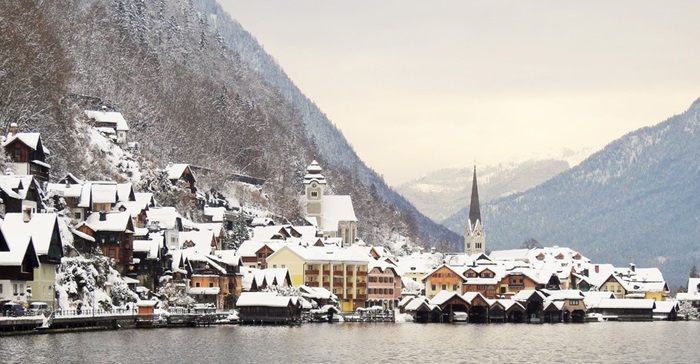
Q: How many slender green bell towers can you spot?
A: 0